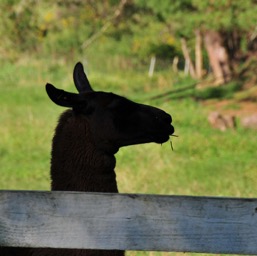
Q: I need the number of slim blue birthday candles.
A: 0